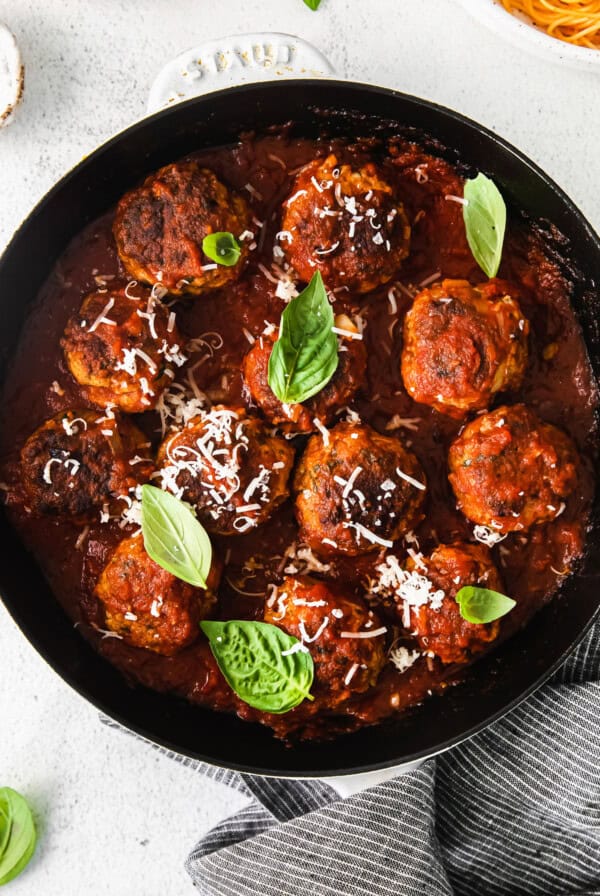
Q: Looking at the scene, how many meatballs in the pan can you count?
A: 12